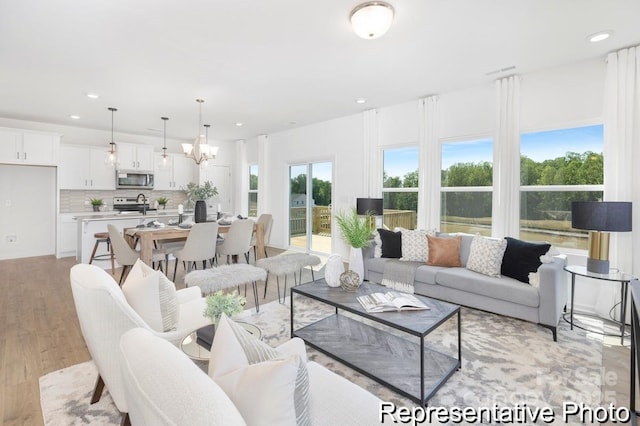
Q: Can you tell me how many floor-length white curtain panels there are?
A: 6